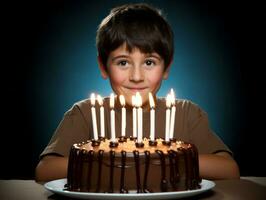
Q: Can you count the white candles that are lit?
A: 9